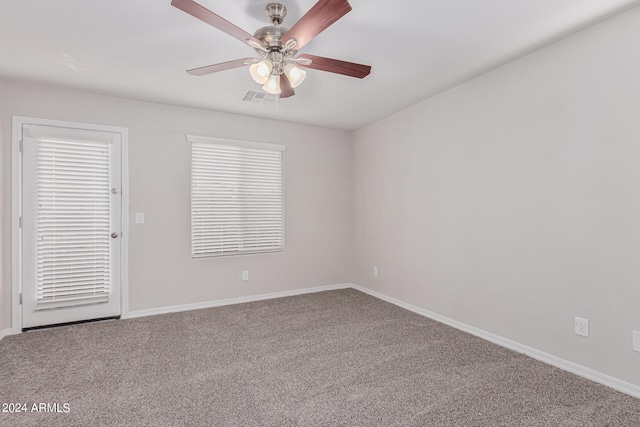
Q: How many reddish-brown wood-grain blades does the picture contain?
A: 5